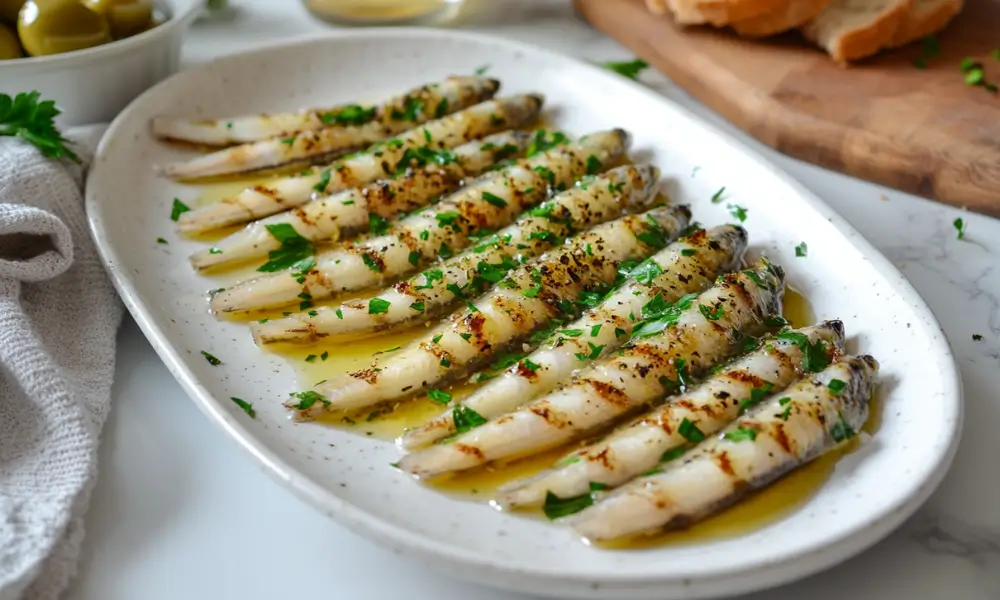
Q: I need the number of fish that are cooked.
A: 11